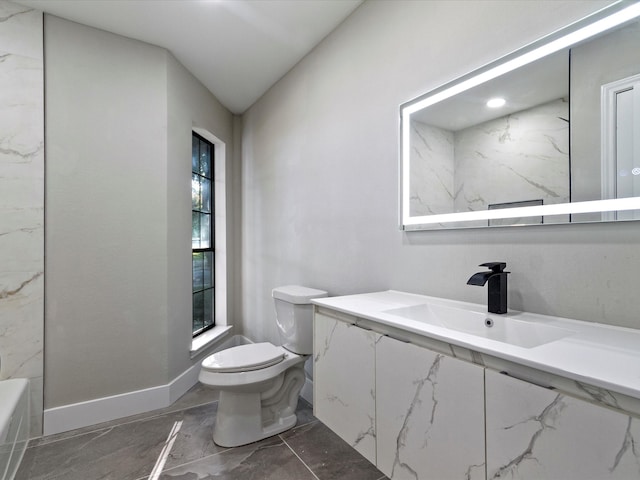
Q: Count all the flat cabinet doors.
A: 3